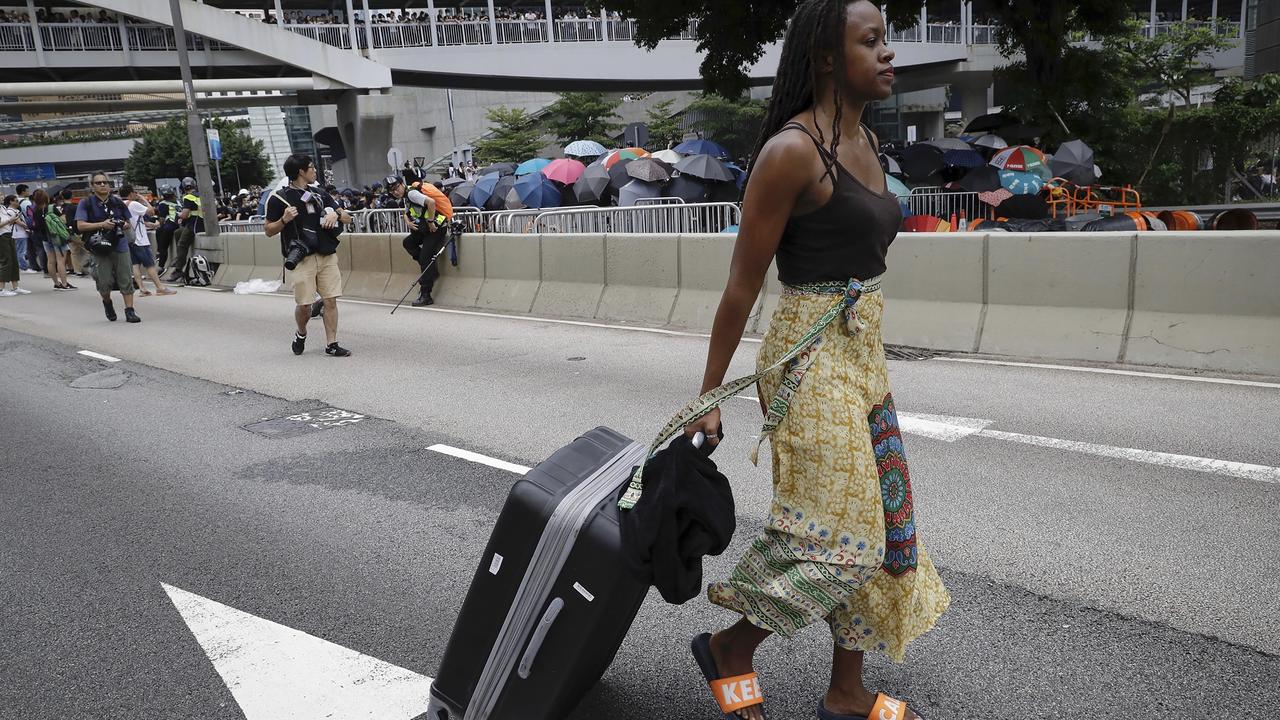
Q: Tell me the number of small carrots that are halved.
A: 0